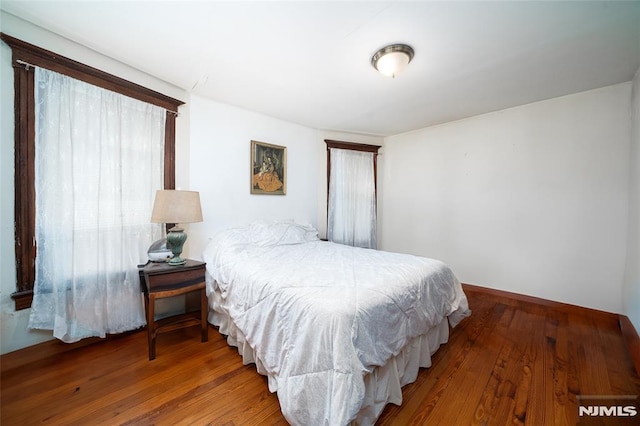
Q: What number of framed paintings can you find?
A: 1